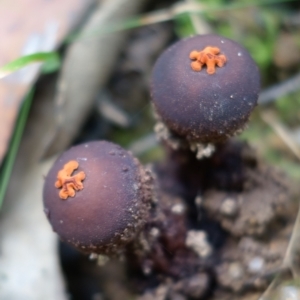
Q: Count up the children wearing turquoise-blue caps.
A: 0